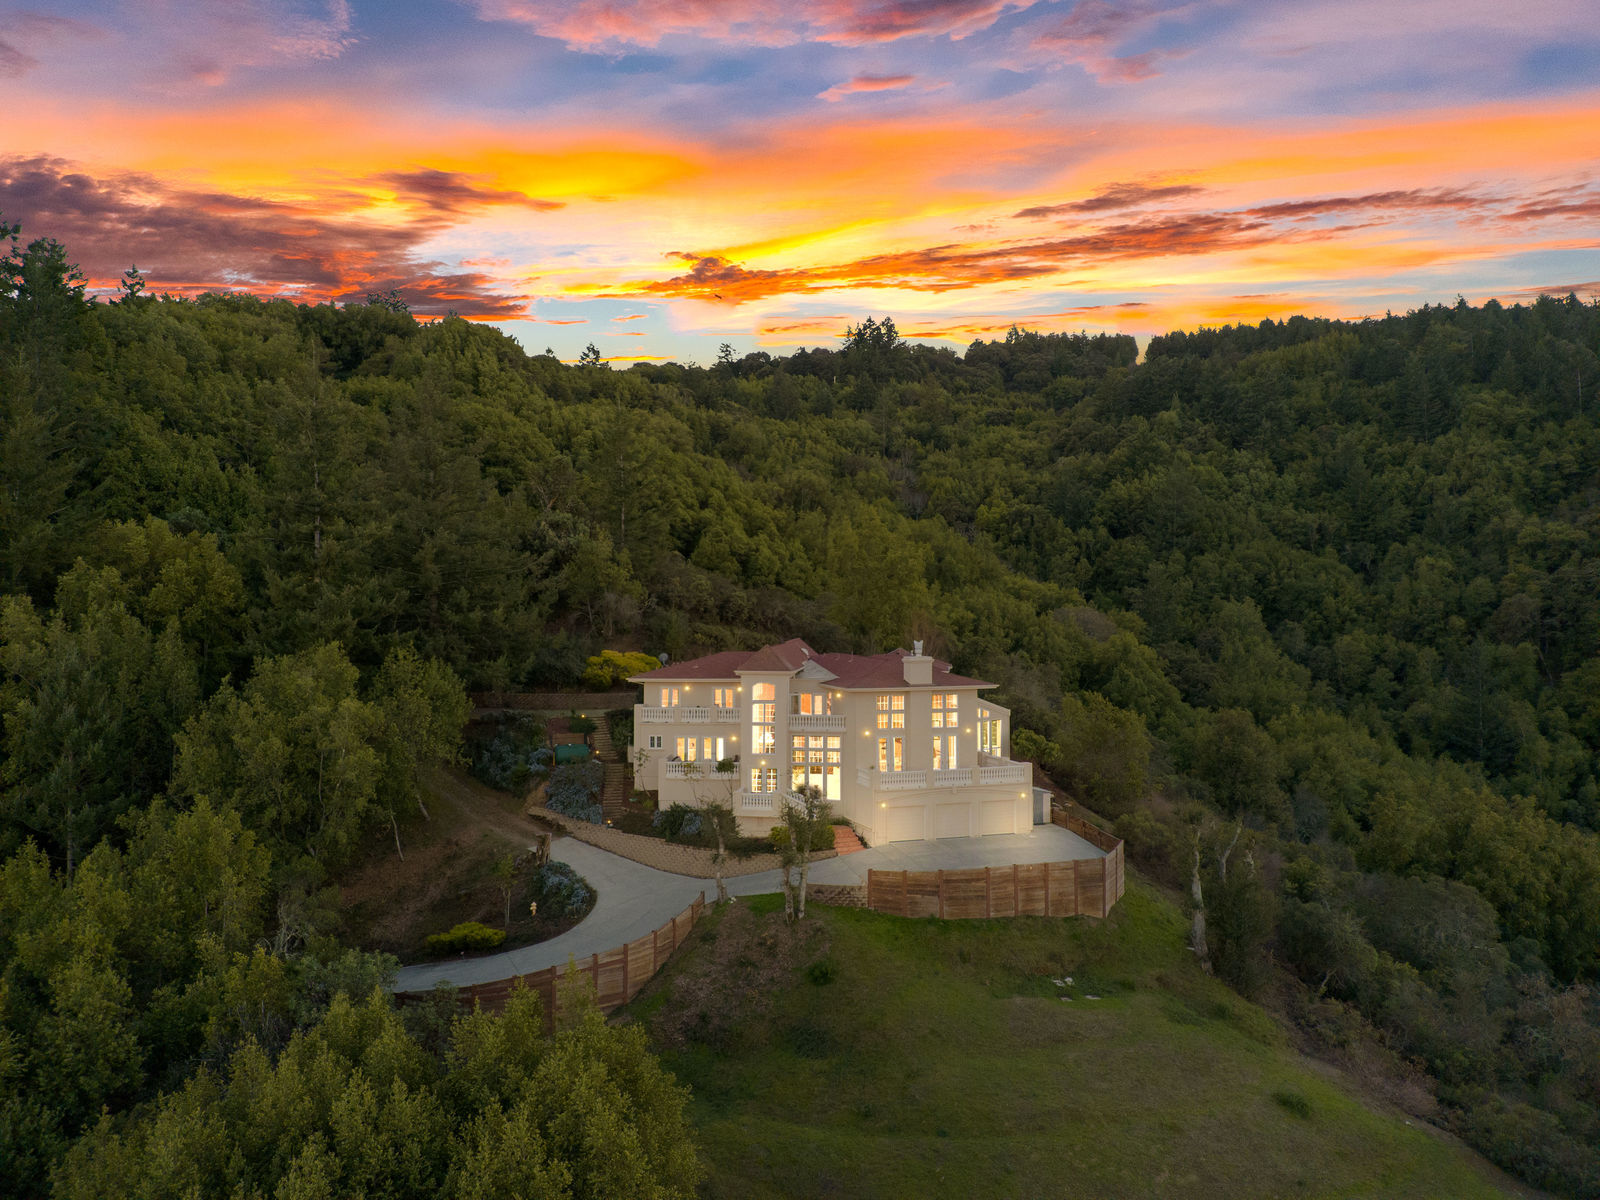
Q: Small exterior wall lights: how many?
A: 9